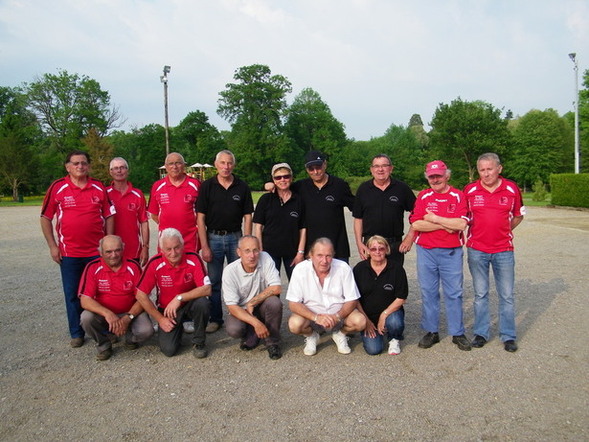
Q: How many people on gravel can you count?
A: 14